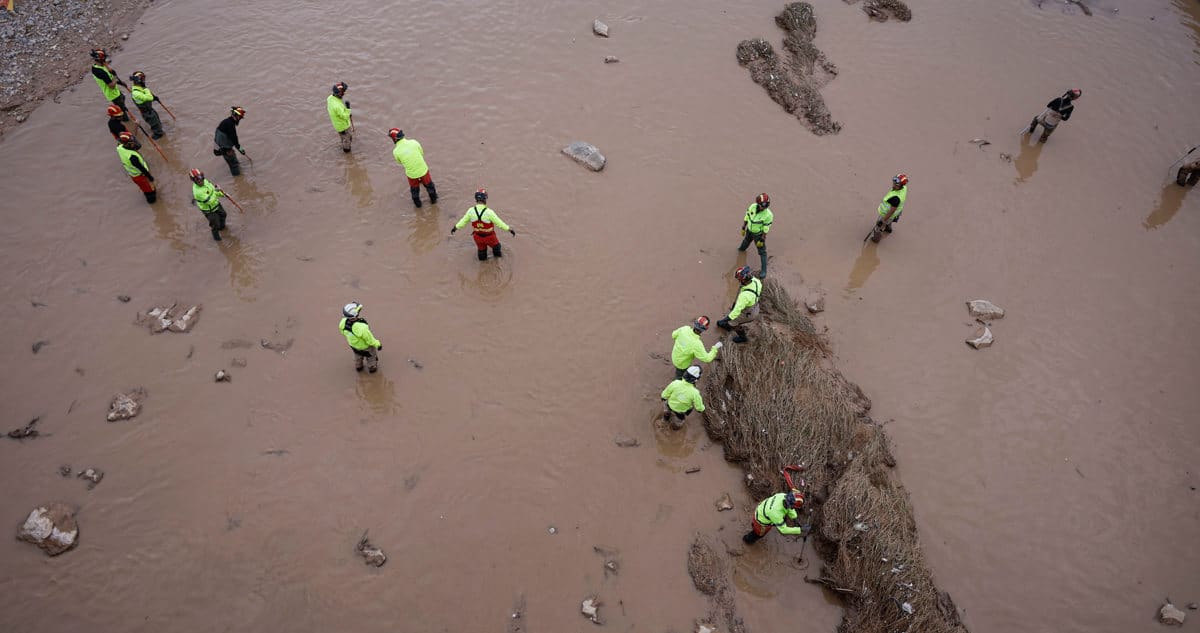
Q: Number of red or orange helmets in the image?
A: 15